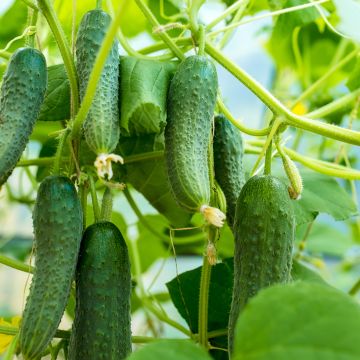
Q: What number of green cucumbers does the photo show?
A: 7